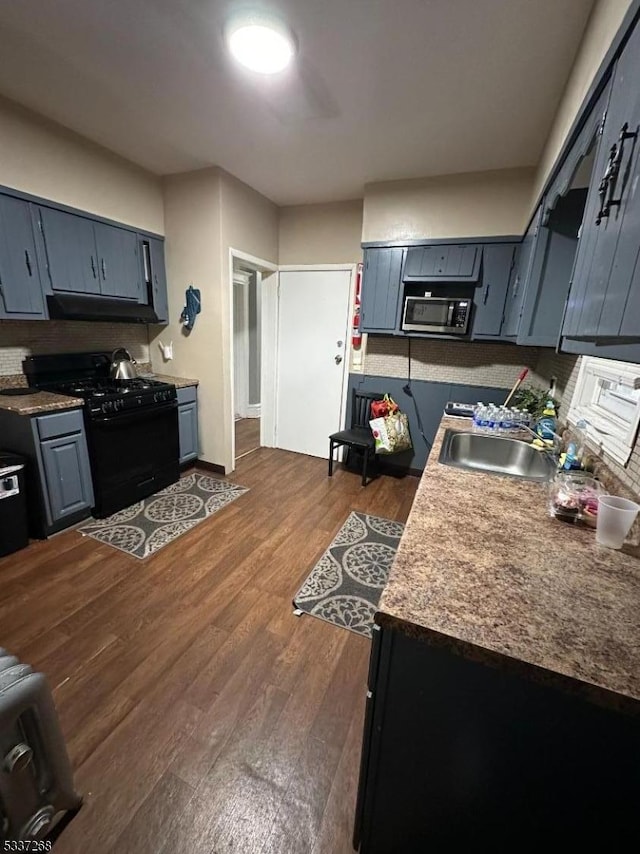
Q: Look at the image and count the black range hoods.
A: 1